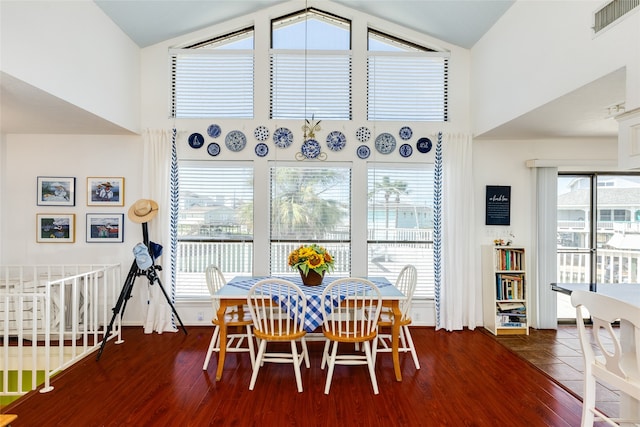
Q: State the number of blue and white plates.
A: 15